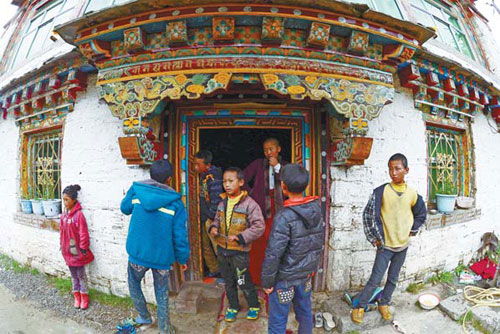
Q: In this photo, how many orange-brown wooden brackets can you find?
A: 2